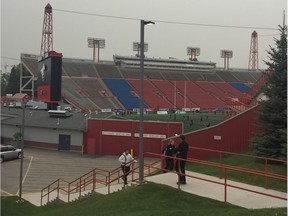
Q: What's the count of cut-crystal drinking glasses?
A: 0